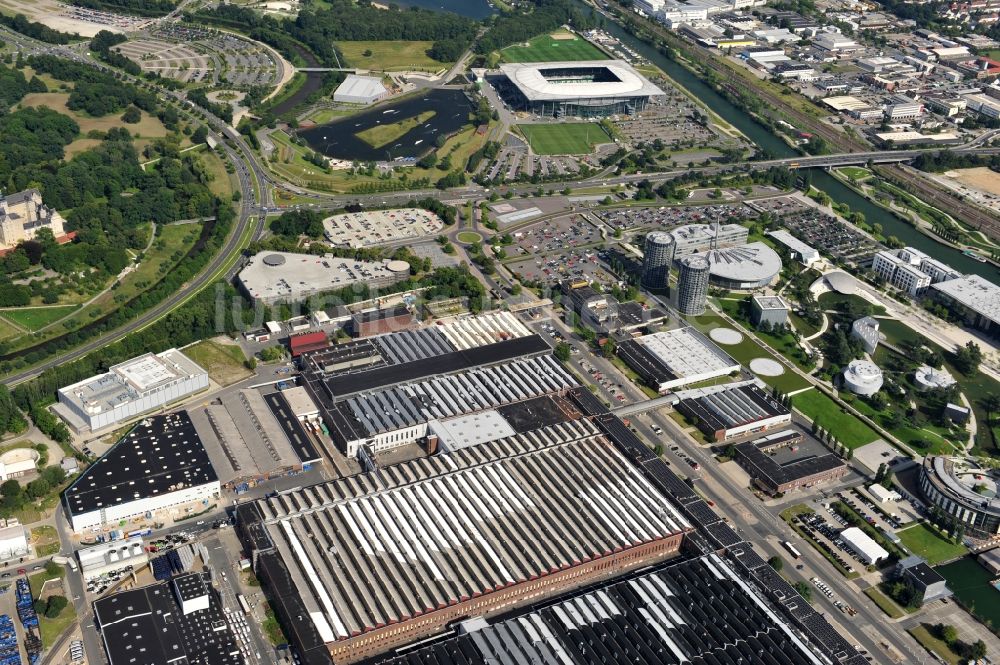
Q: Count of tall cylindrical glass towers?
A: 2